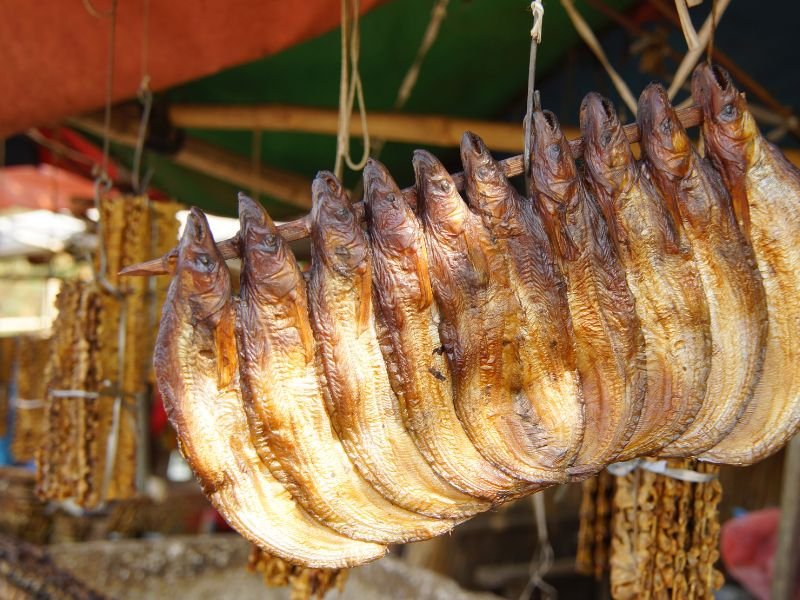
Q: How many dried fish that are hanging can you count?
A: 10